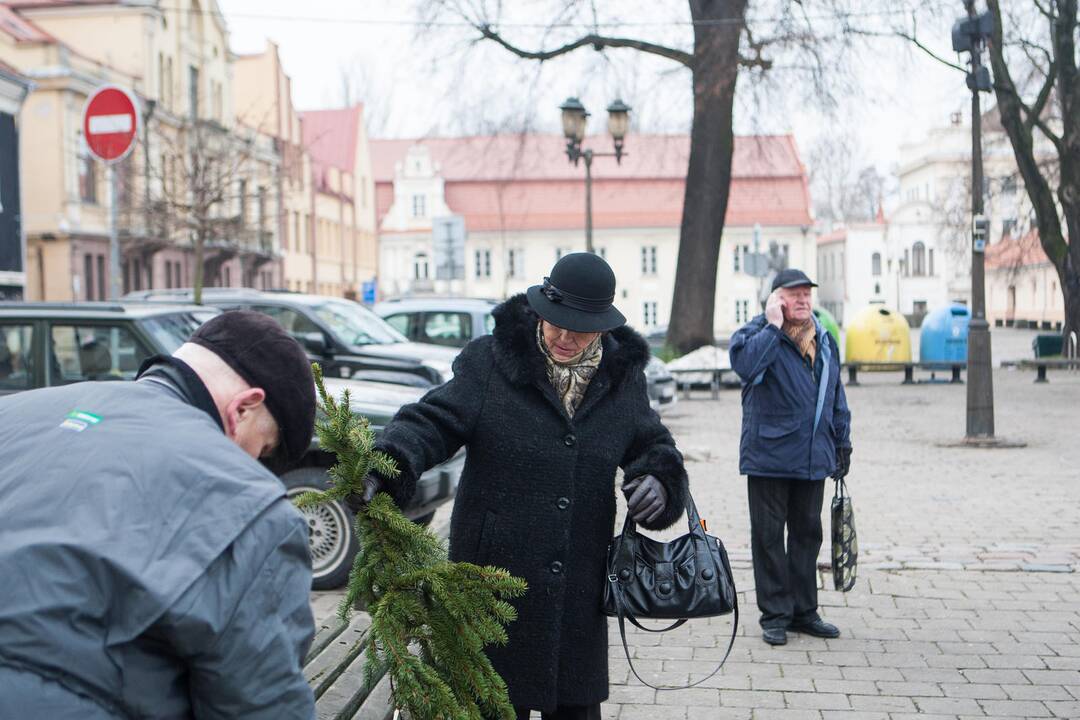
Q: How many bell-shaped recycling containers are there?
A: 3